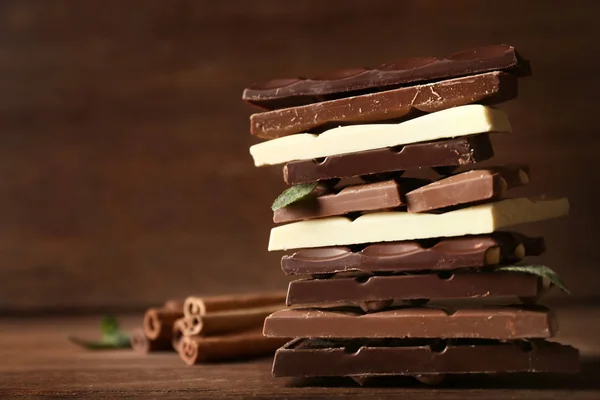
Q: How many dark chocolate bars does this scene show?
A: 5